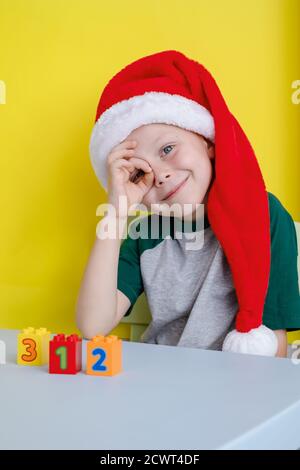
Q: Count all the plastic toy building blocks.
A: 3